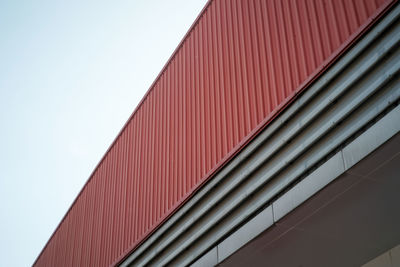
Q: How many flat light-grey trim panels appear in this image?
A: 4